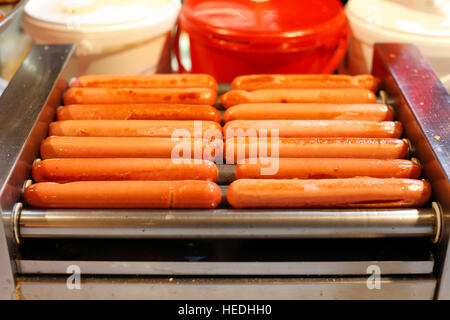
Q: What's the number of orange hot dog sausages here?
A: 14